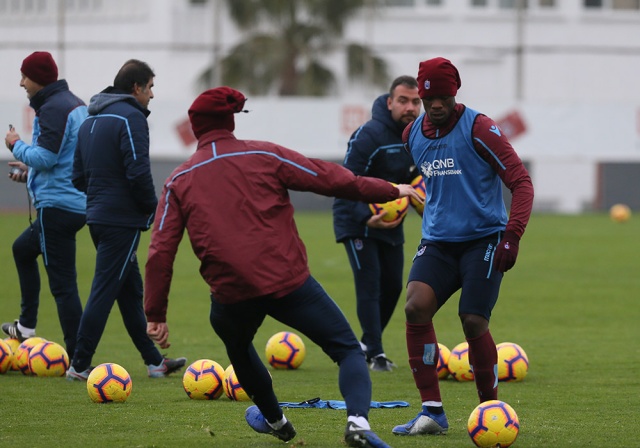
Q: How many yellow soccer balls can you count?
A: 15